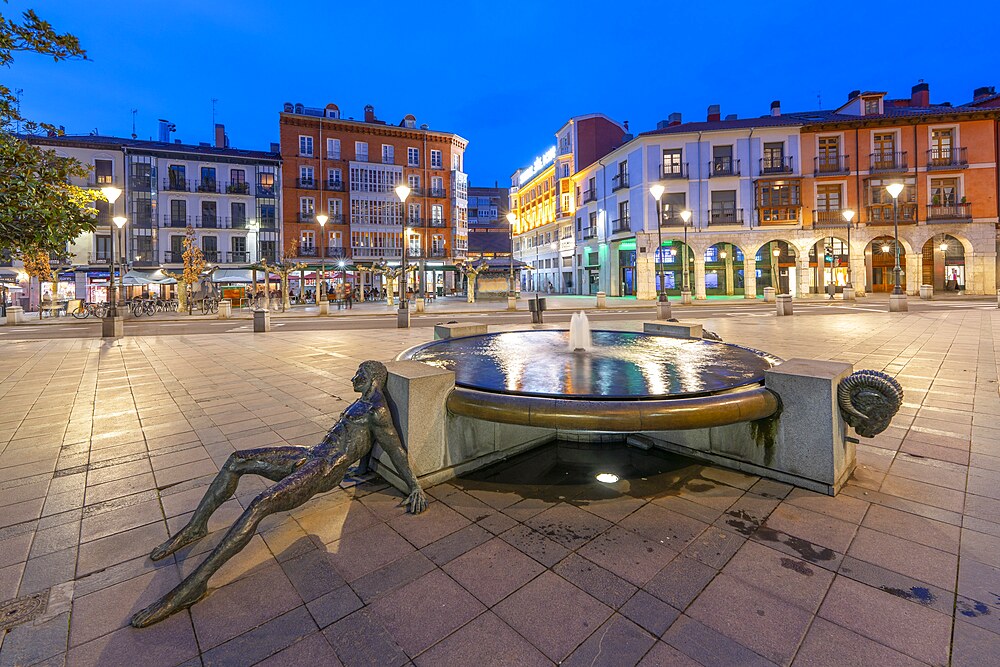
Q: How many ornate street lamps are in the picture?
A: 9